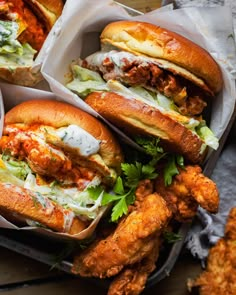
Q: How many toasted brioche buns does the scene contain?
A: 3